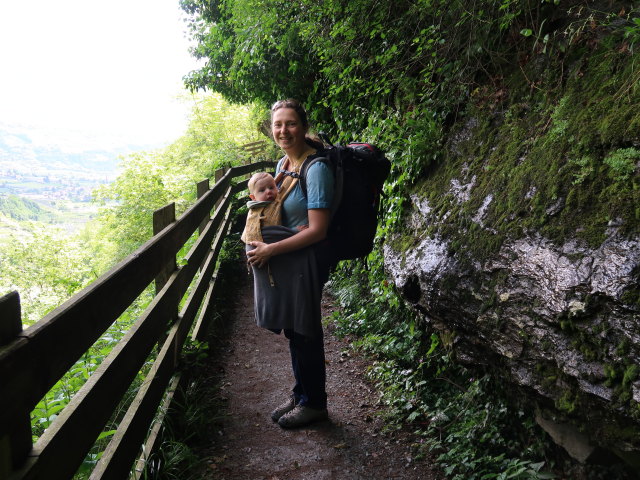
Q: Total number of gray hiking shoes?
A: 2